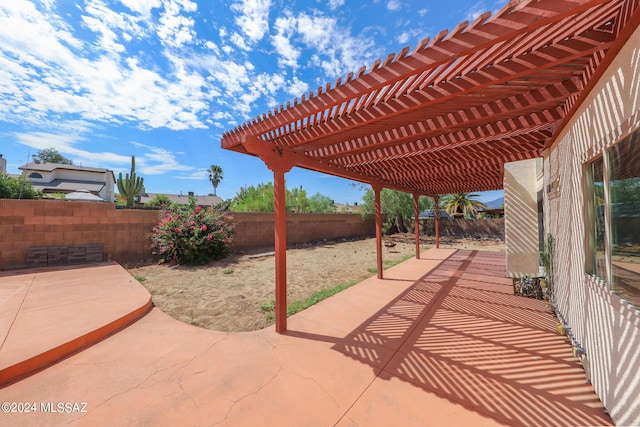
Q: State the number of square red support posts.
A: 4